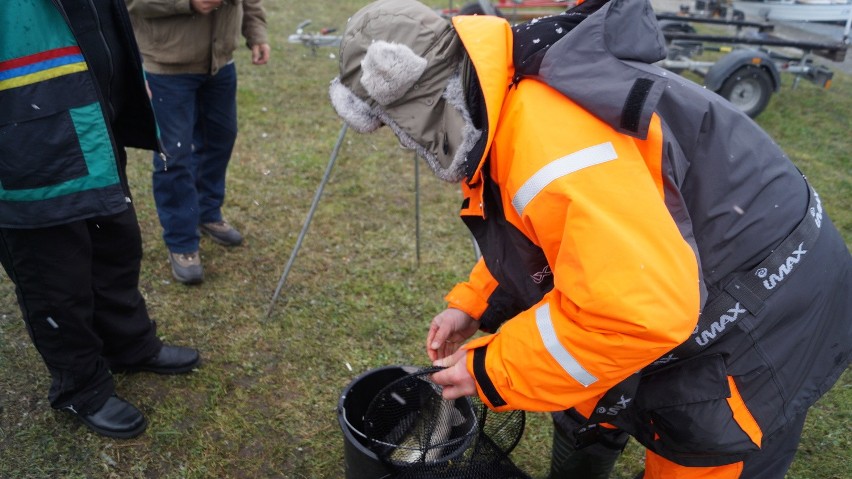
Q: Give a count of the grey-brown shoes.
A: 2